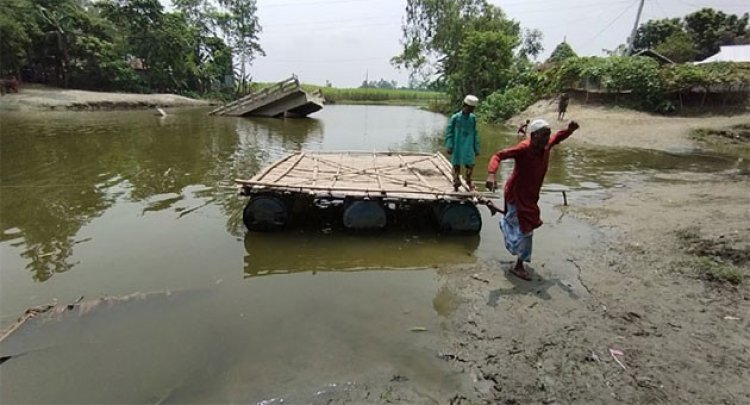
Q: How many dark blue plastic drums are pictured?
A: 3